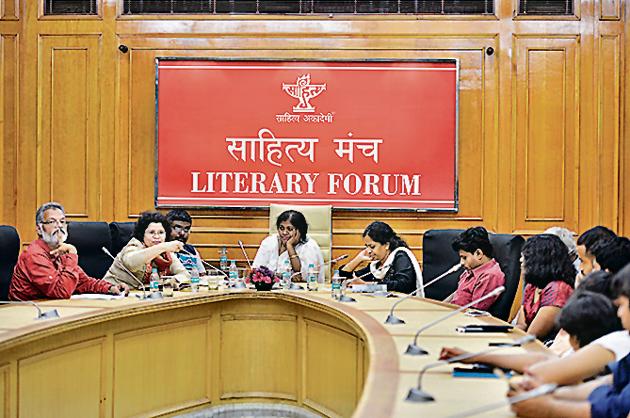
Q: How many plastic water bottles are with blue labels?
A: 7